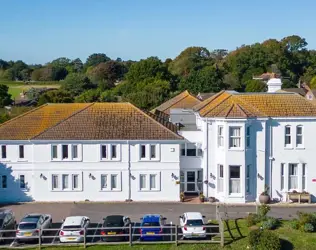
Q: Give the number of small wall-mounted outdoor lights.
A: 6